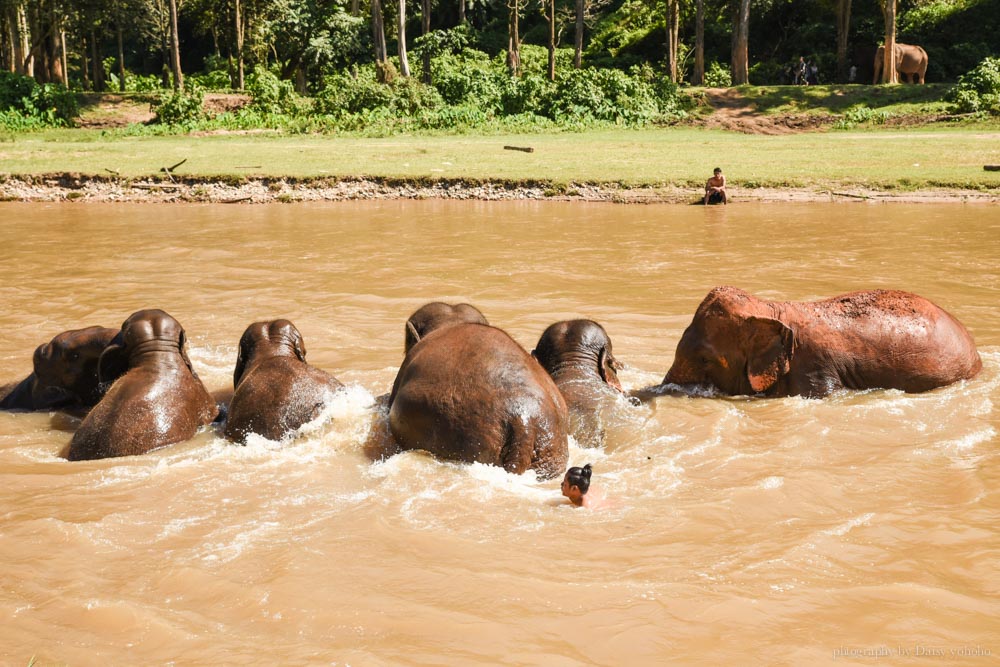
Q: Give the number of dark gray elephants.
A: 5